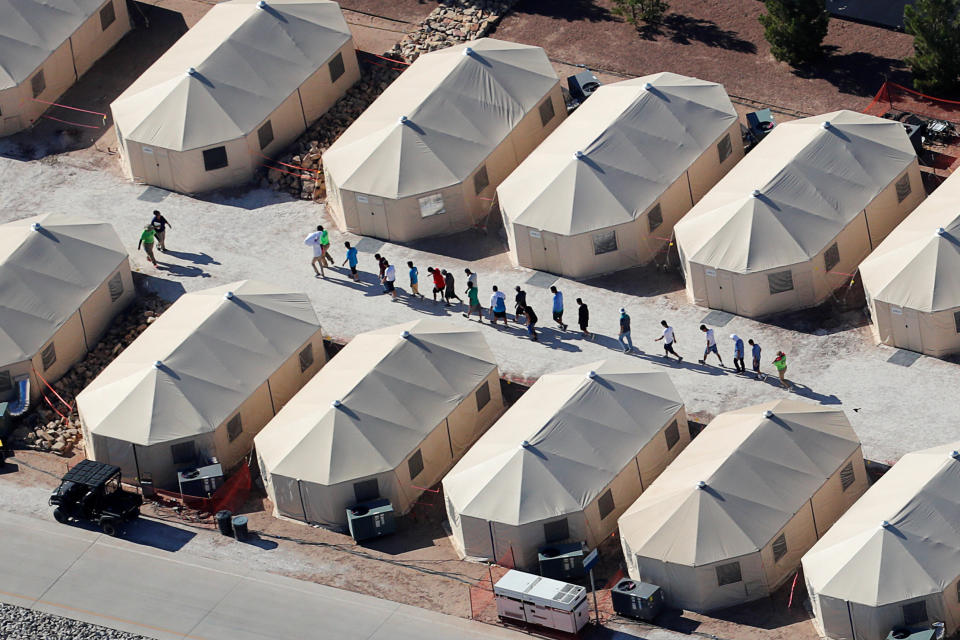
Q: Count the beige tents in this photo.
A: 12